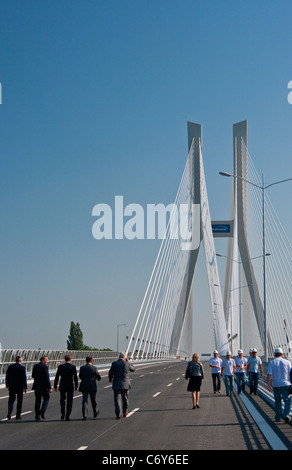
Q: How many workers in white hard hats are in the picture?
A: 6